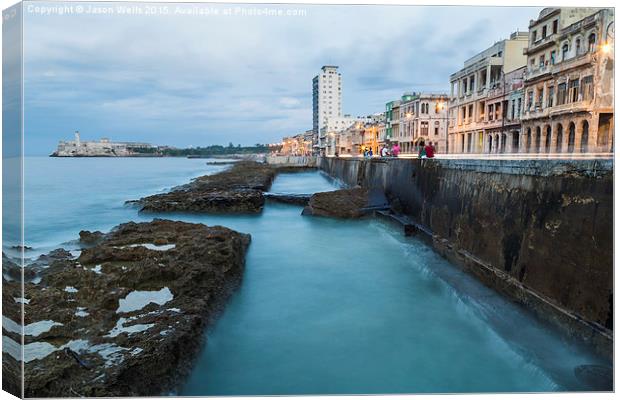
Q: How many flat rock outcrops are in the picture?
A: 3